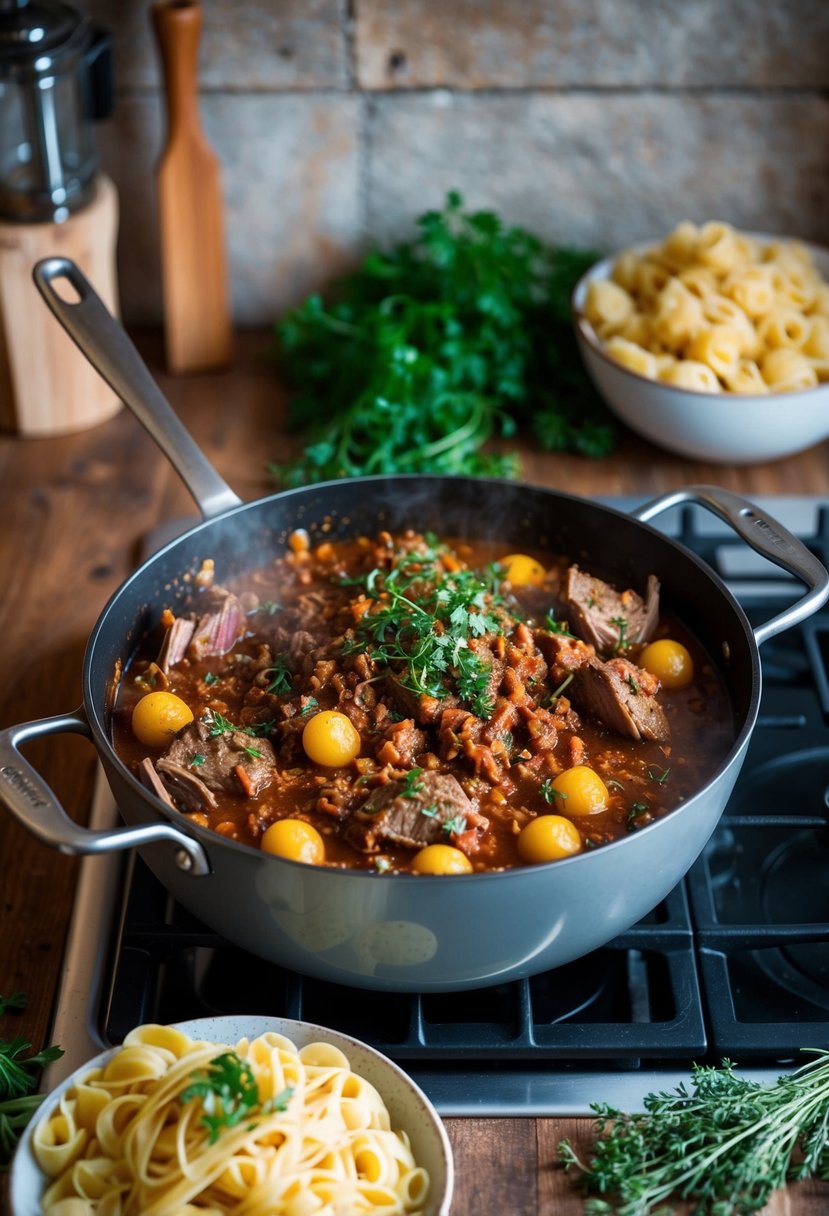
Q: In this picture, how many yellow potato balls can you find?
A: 8